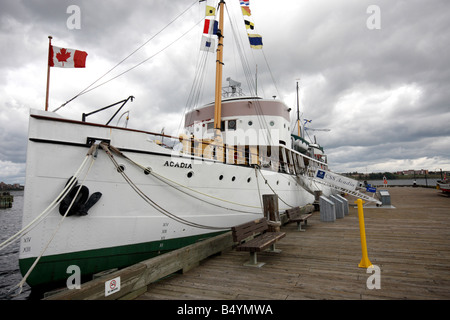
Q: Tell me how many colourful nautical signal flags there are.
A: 7